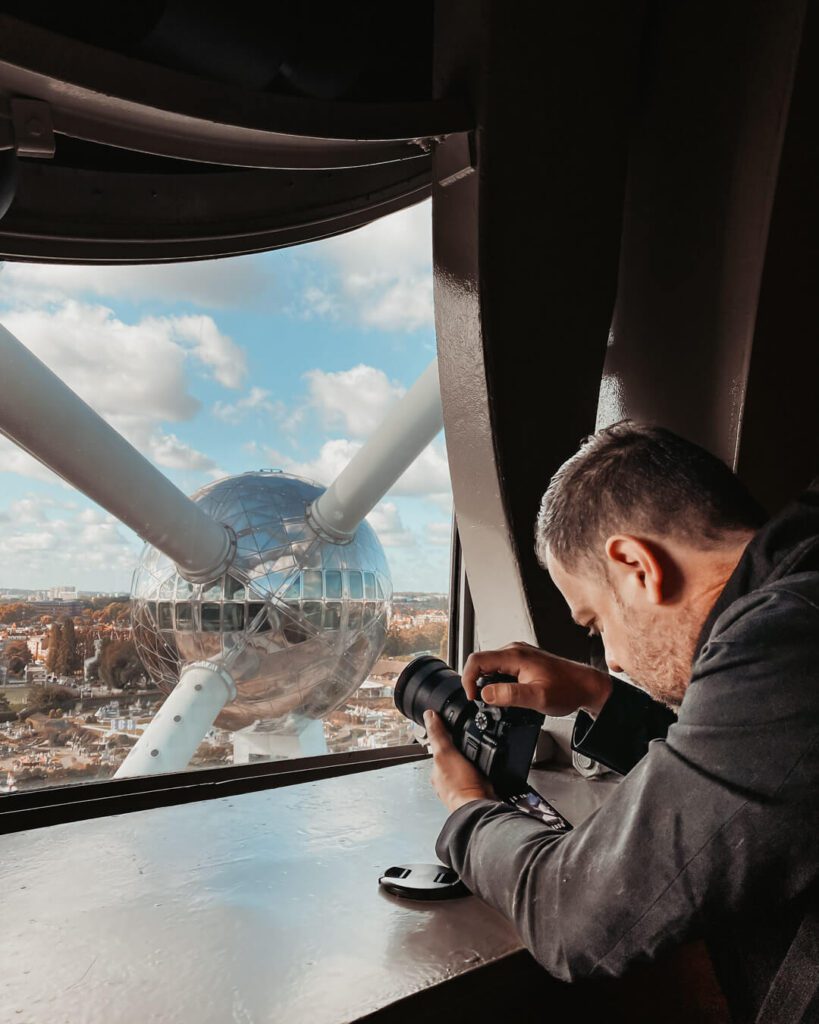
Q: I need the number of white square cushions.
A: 0